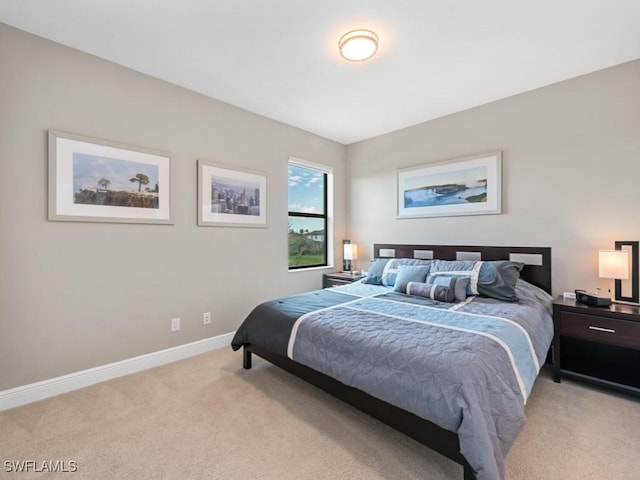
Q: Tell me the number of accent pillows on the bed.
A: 3